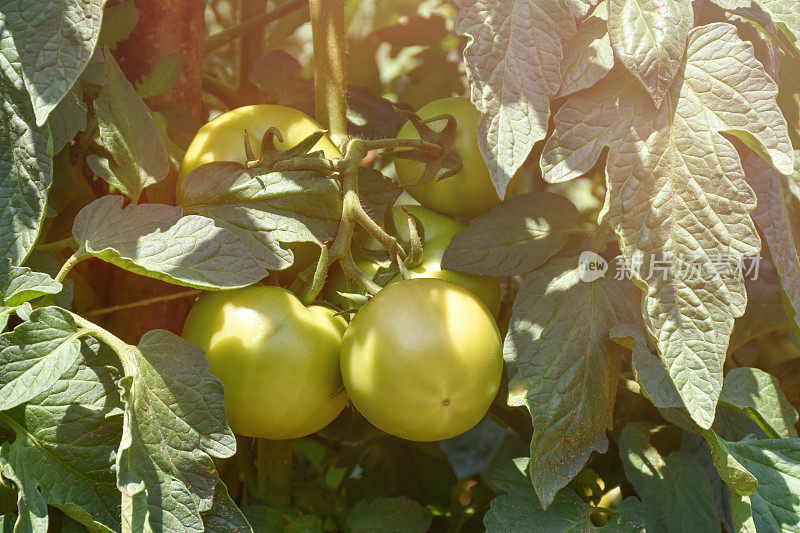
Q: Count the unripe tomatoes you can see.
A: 5